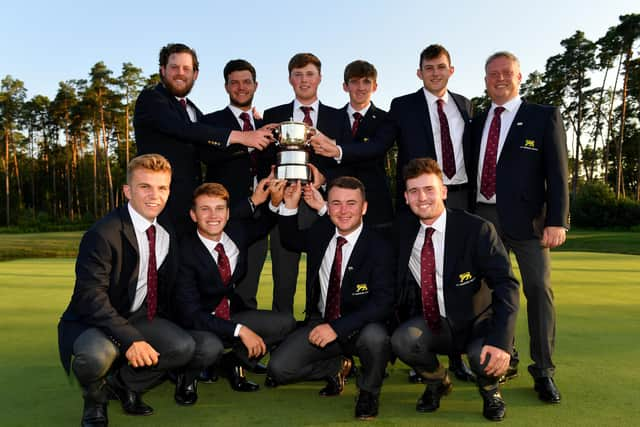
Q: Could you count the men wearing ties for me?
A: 10